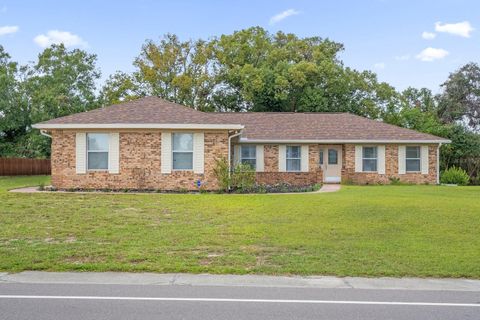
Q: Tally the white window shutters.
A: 12